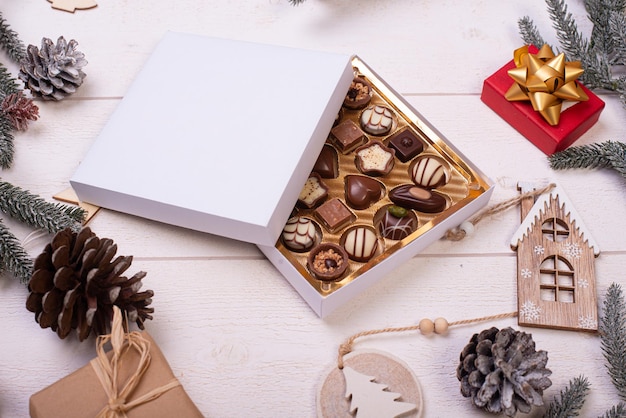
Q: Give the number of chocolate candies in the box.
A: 15